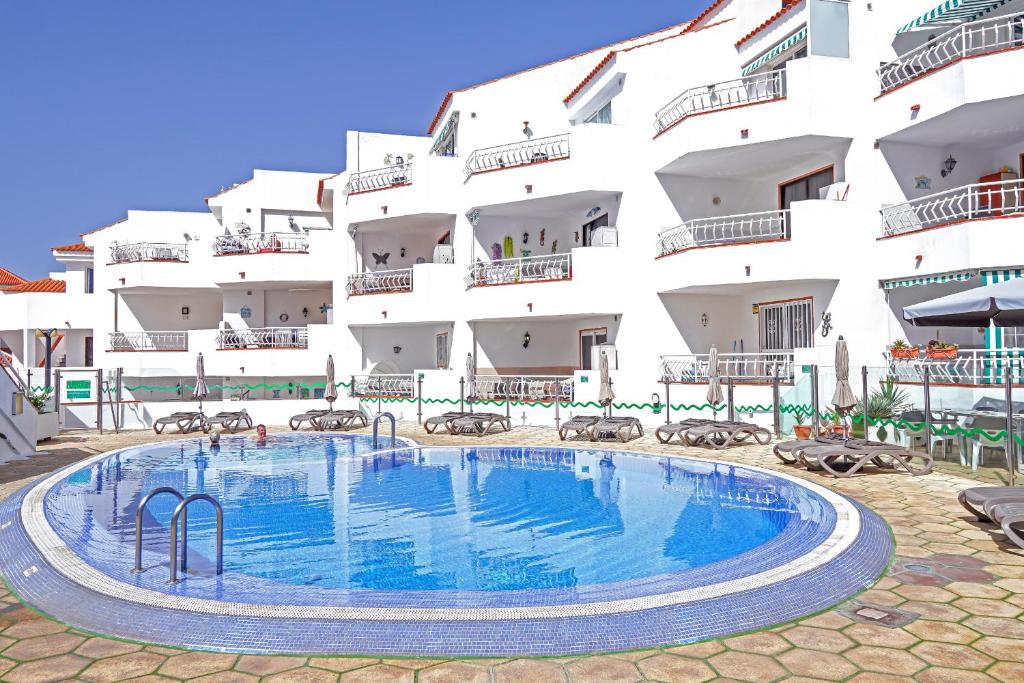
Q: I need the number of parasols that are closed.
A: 6